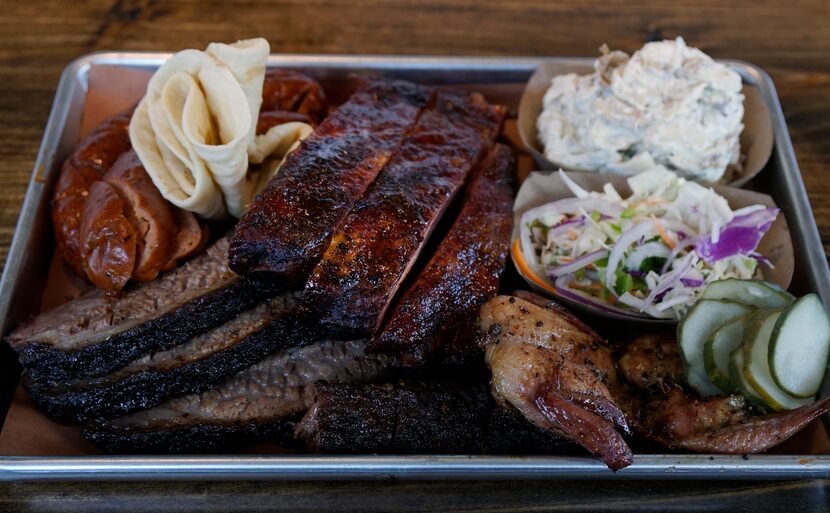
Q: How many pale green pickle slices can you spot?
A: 6